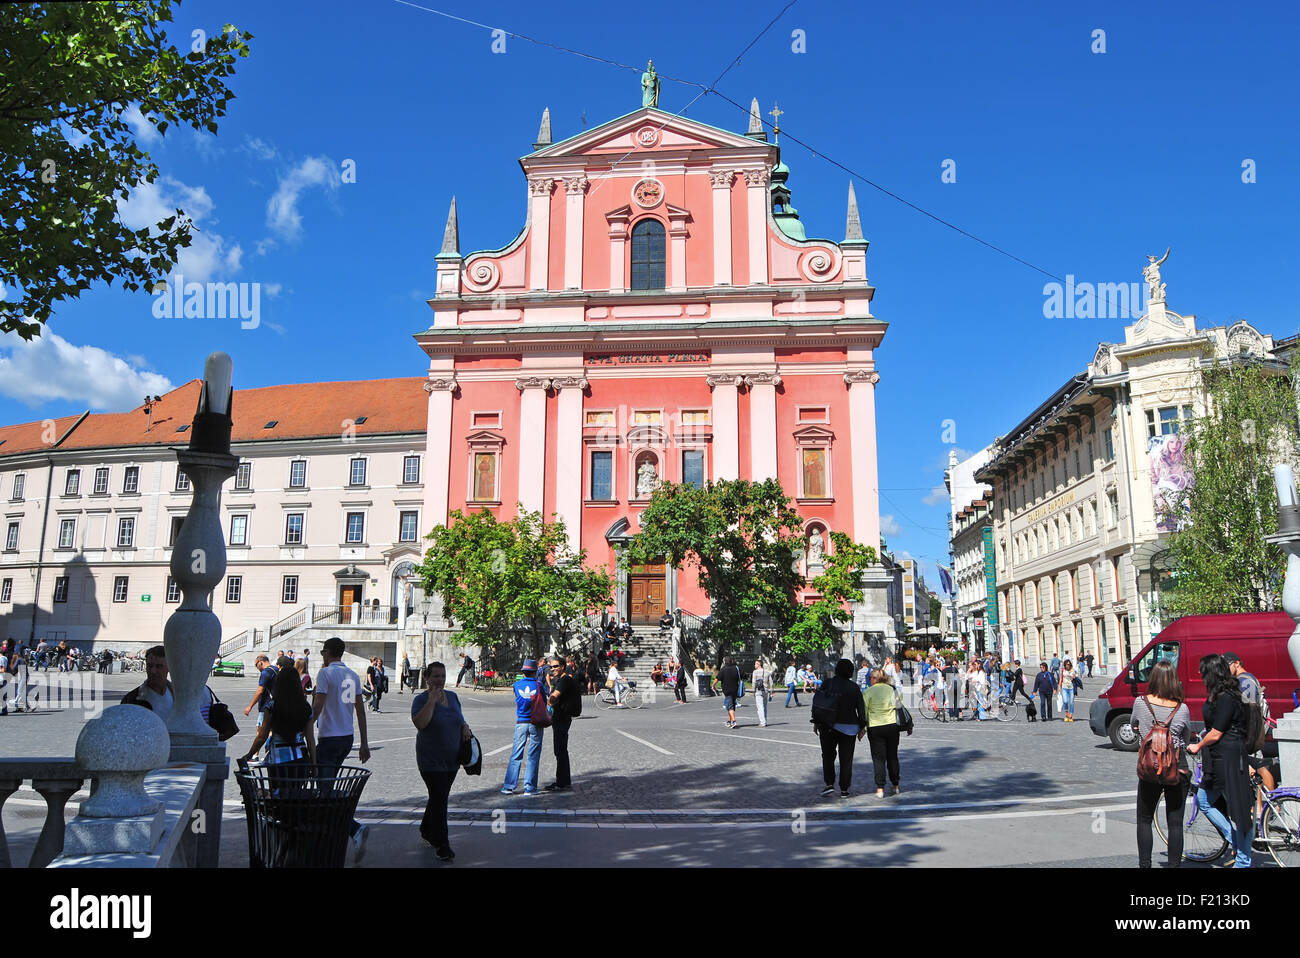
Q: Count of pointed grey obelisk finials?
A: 4